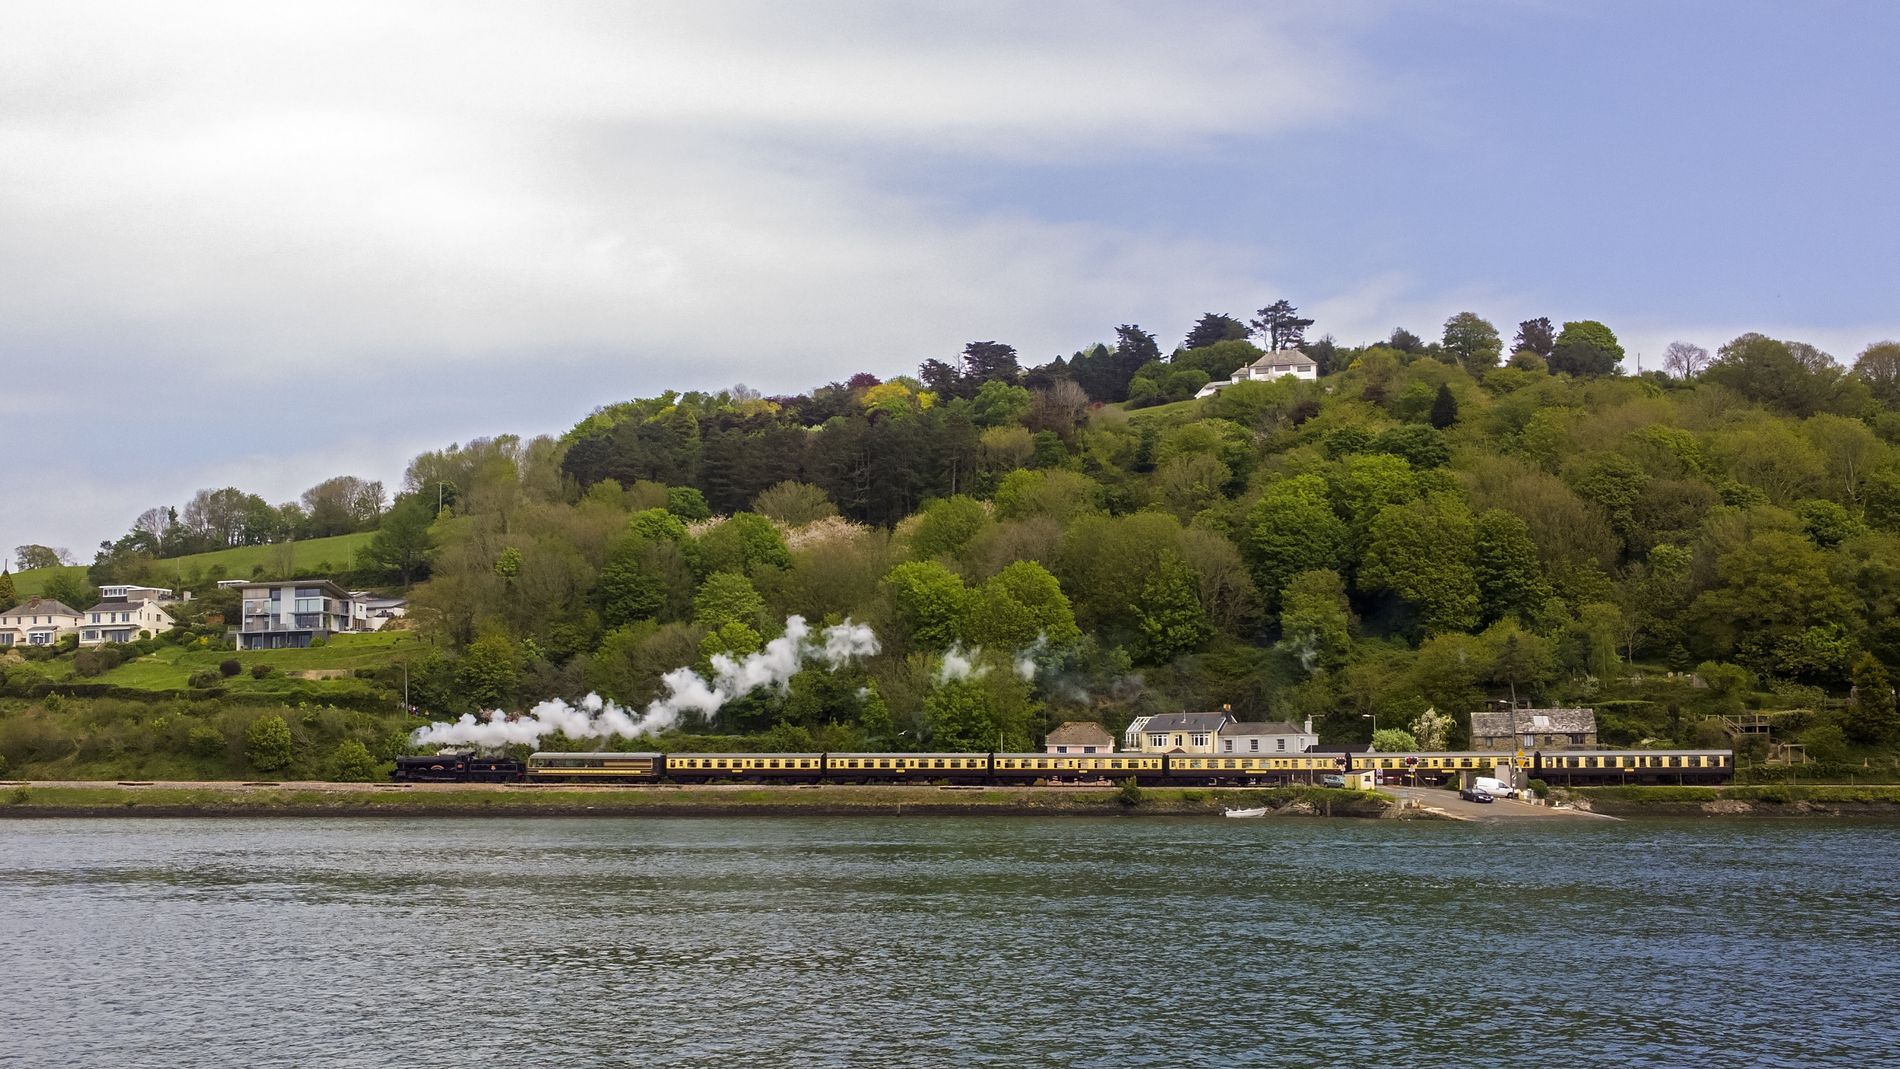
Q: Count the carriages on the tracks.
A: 7